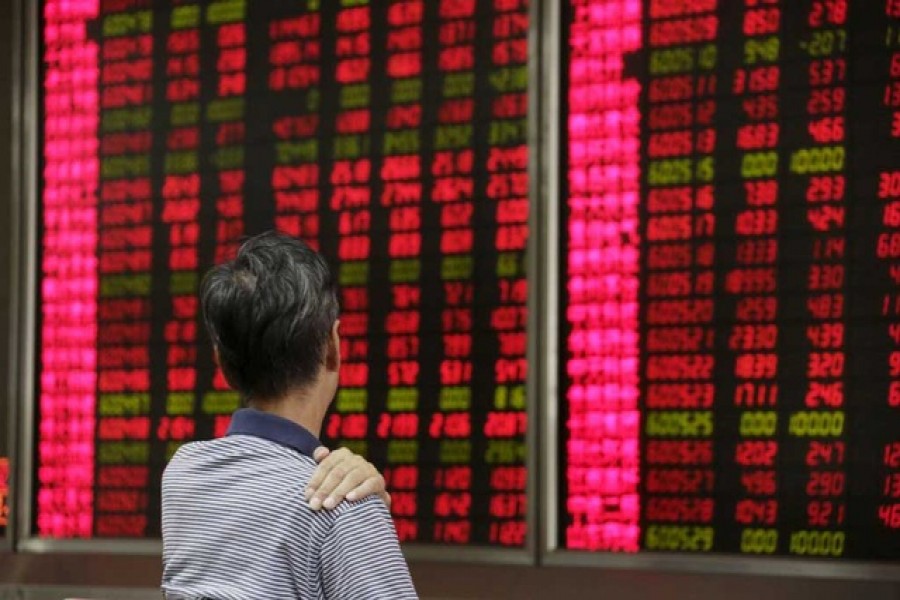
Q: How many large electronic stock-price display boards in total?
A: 2